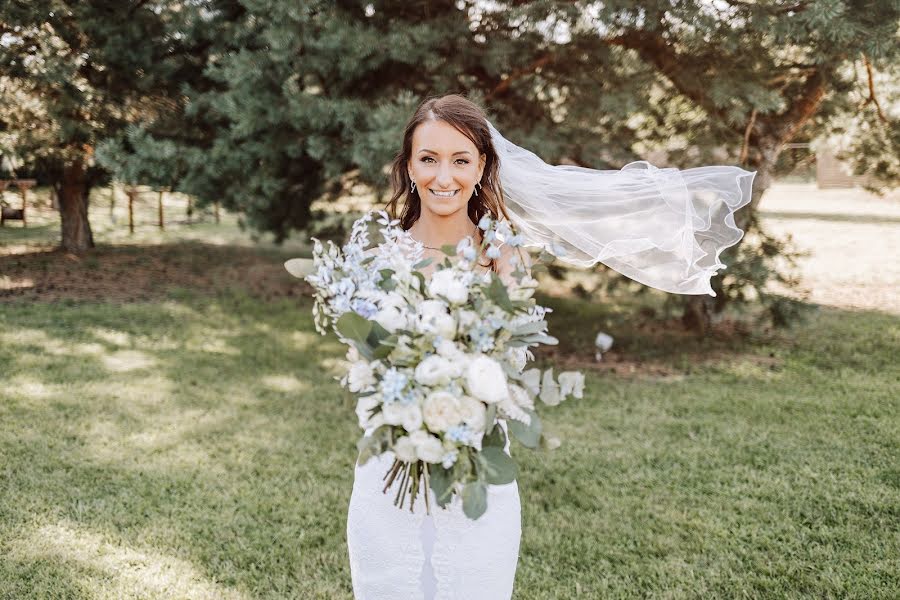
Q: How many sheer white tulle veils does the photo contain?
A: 1